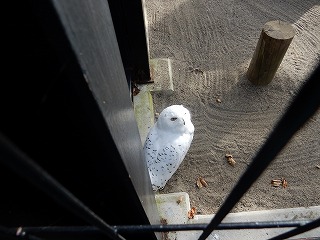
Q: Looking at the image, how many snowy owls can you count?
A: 1